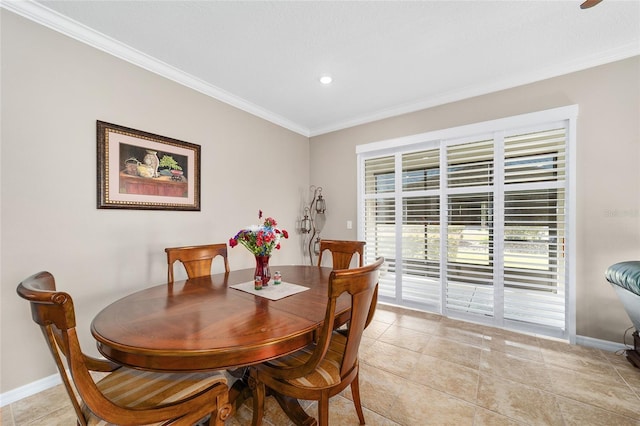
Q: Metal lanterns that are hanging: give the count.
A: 3